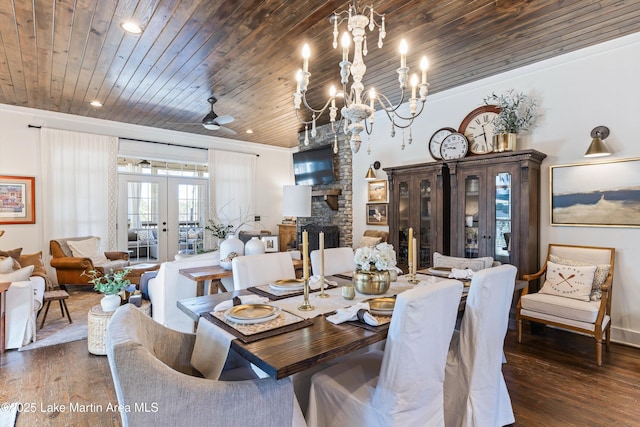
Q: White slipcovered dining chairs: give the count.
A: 4